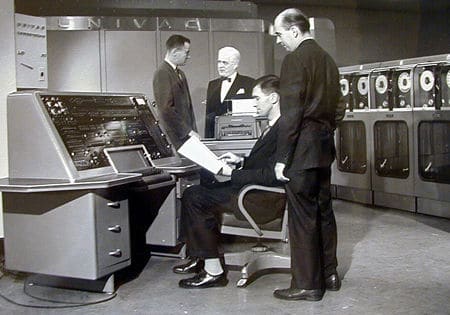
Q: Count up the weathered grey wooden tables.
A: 0